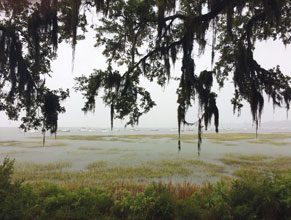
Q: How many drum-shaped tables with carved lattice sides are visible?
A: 0